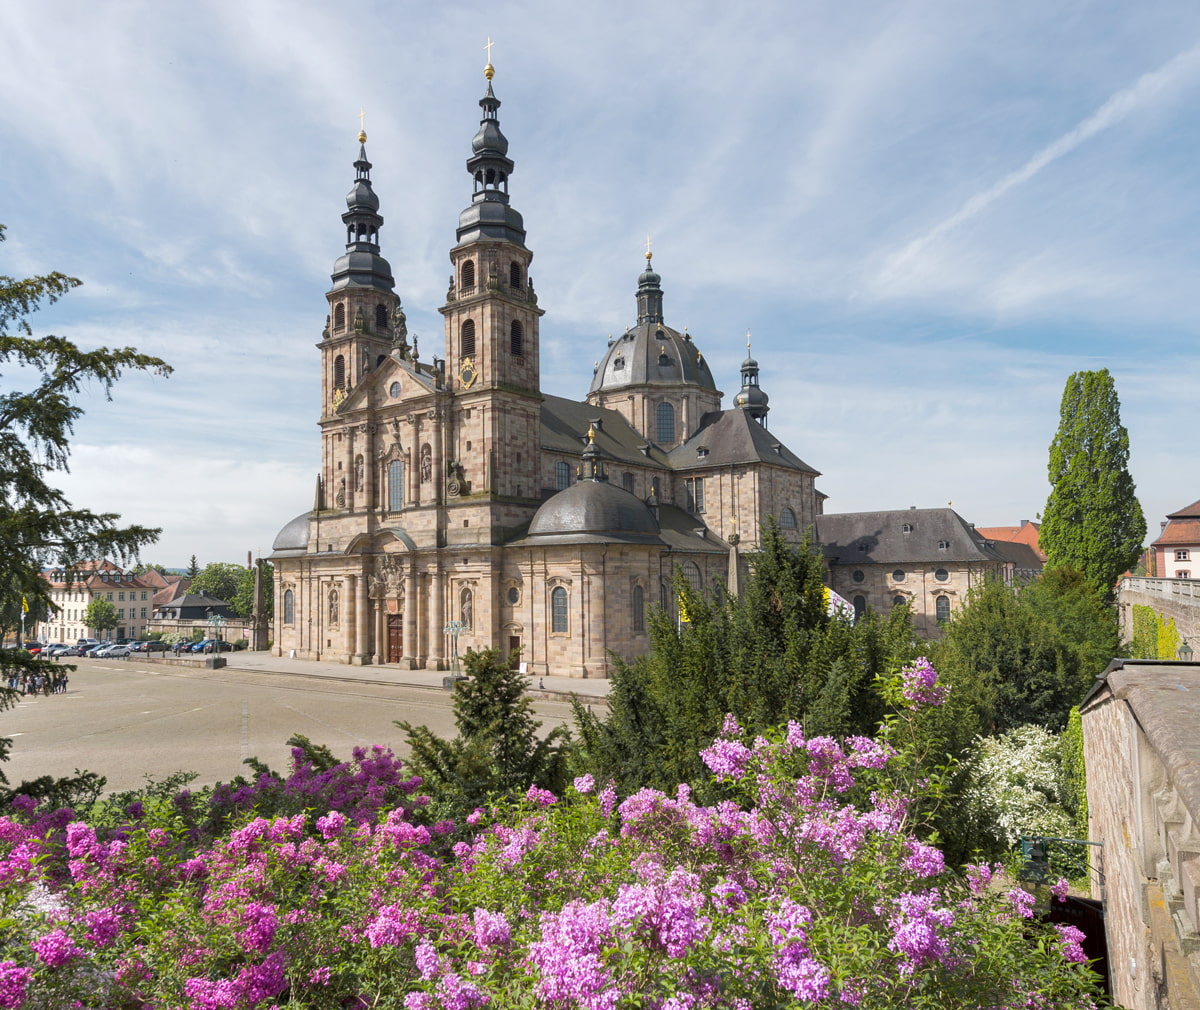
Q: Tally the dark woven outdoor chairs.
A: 0